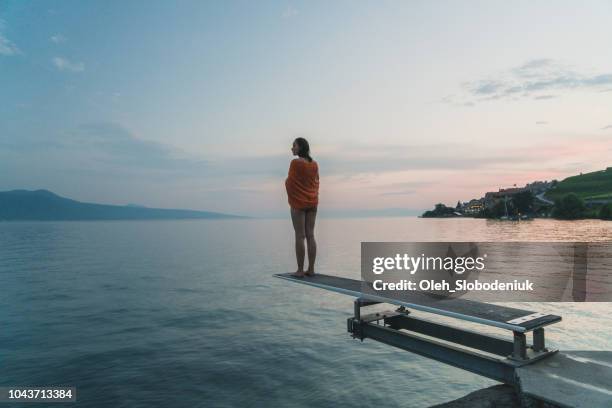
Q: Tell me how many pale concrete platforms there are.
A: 1